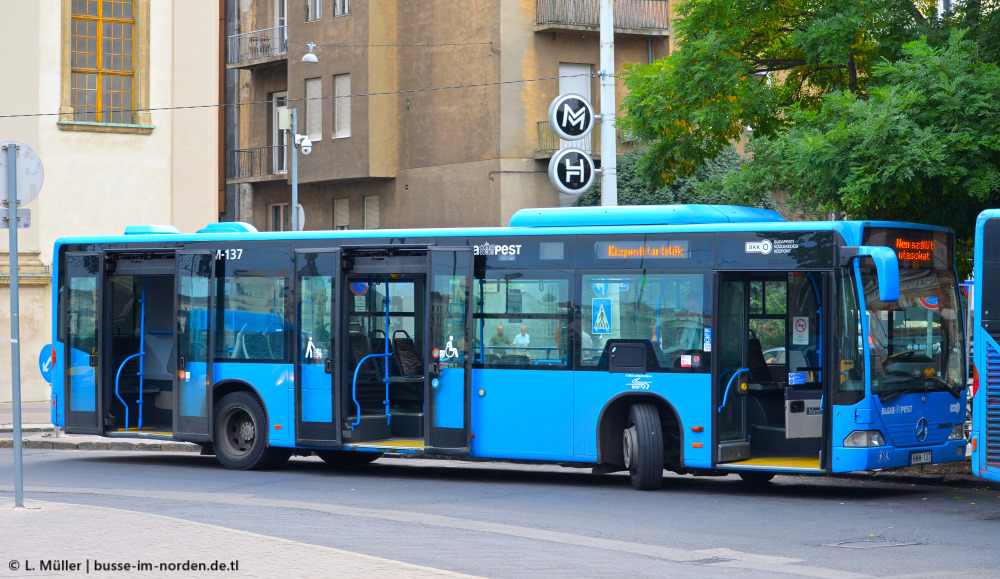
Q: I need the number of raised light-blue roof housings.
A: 3